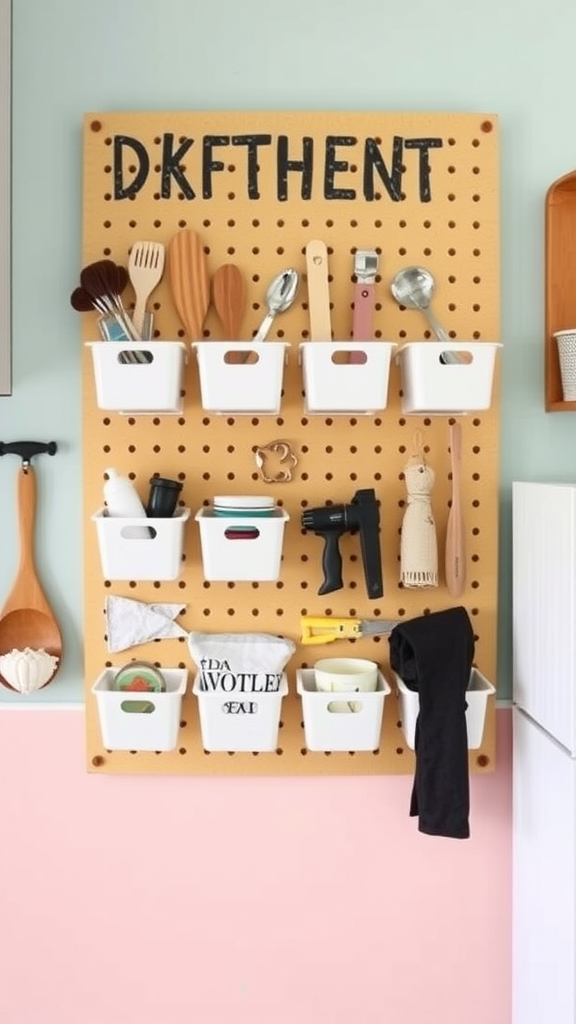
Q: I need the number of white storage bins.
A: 10